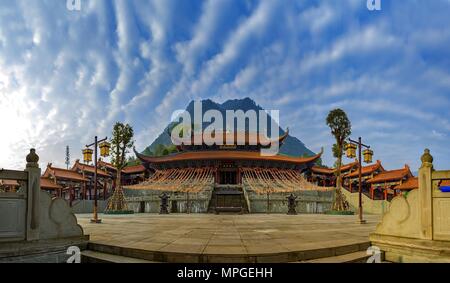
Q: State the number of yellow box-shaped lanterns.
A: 4